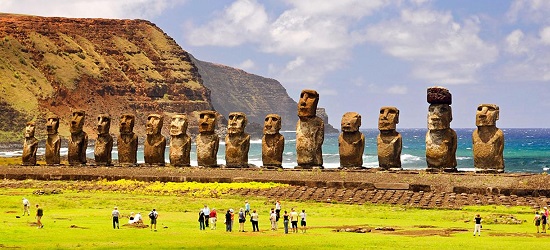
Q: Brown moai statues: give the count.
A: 15